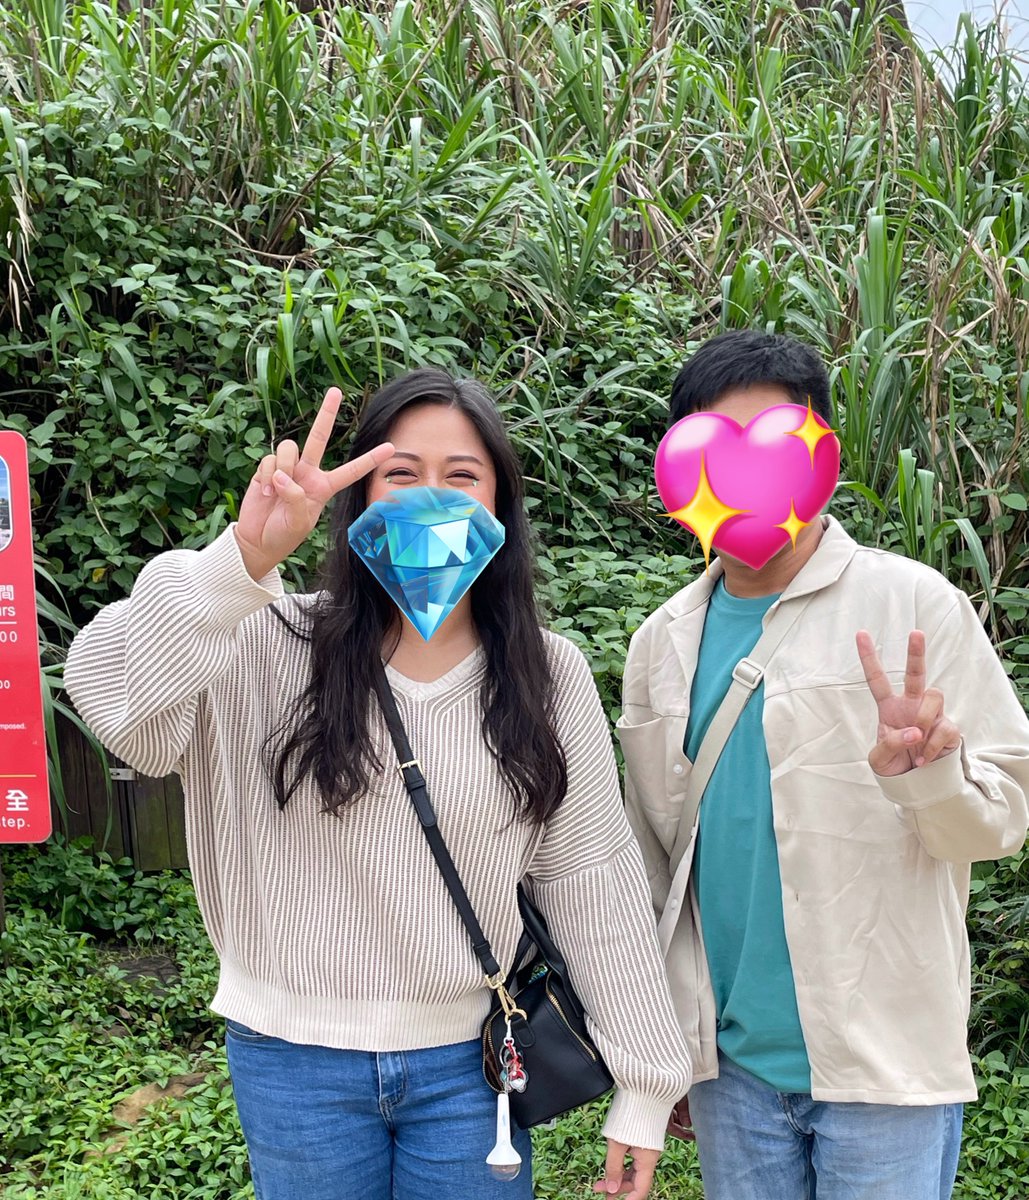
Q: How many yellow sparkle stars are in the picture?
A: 3